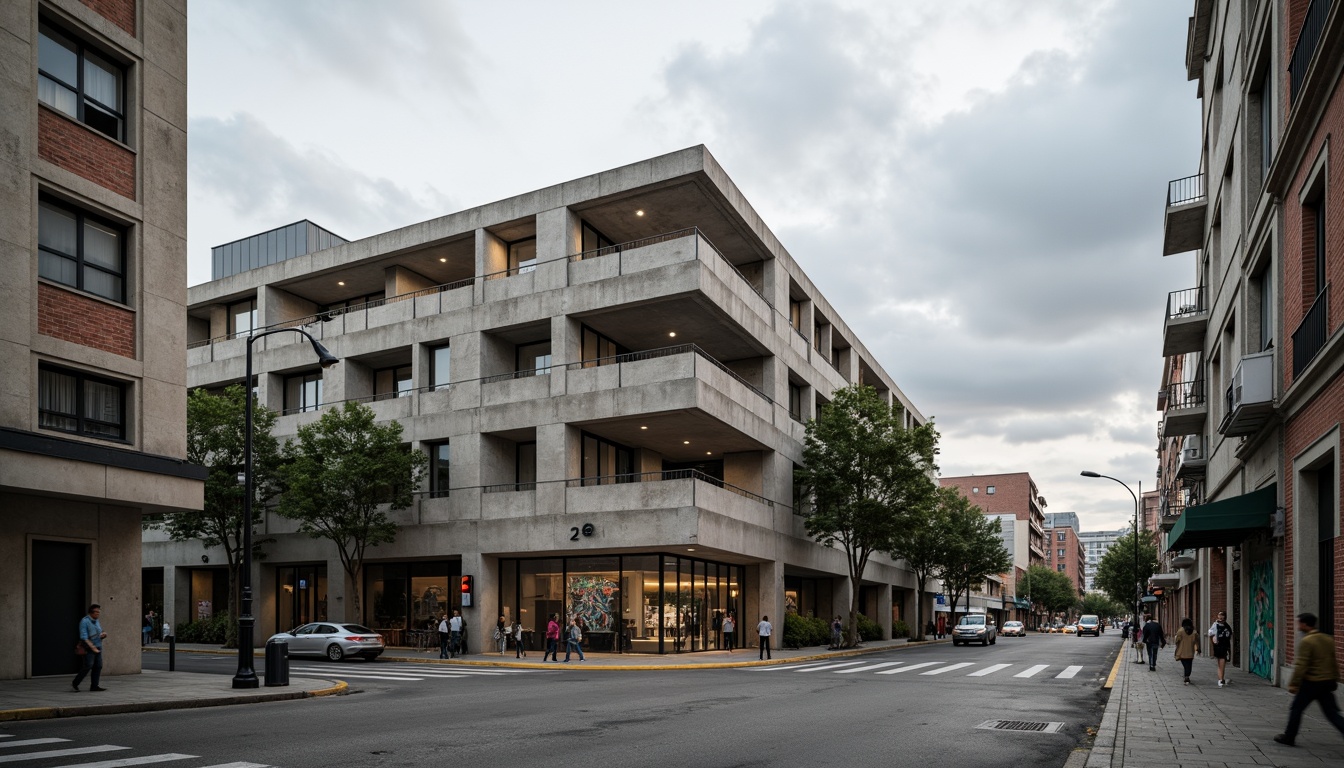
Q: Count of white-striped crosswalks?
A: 3